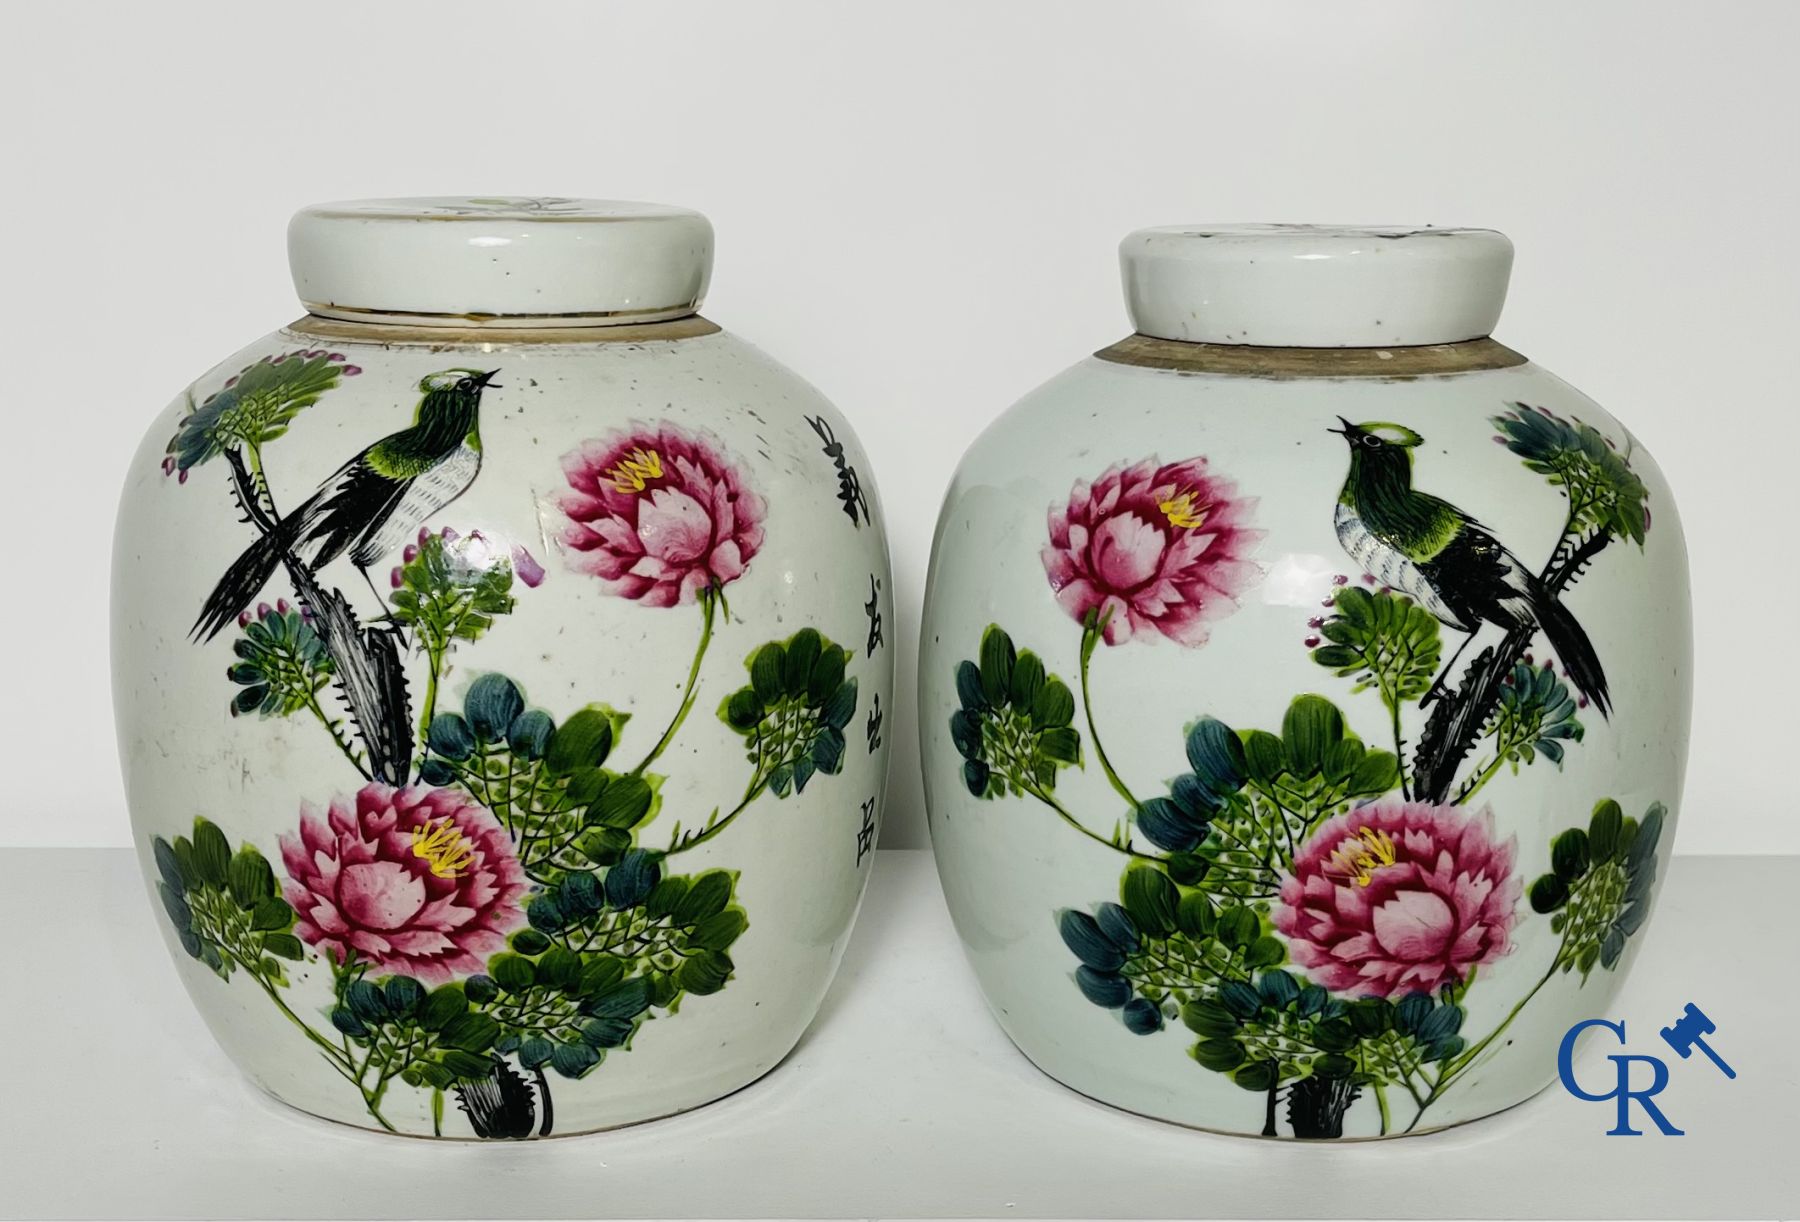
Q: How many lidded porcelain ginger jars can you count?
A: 2